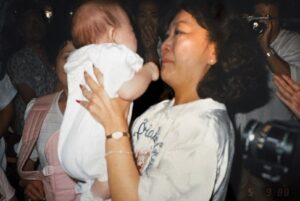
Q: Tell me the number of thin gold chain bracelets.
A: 1